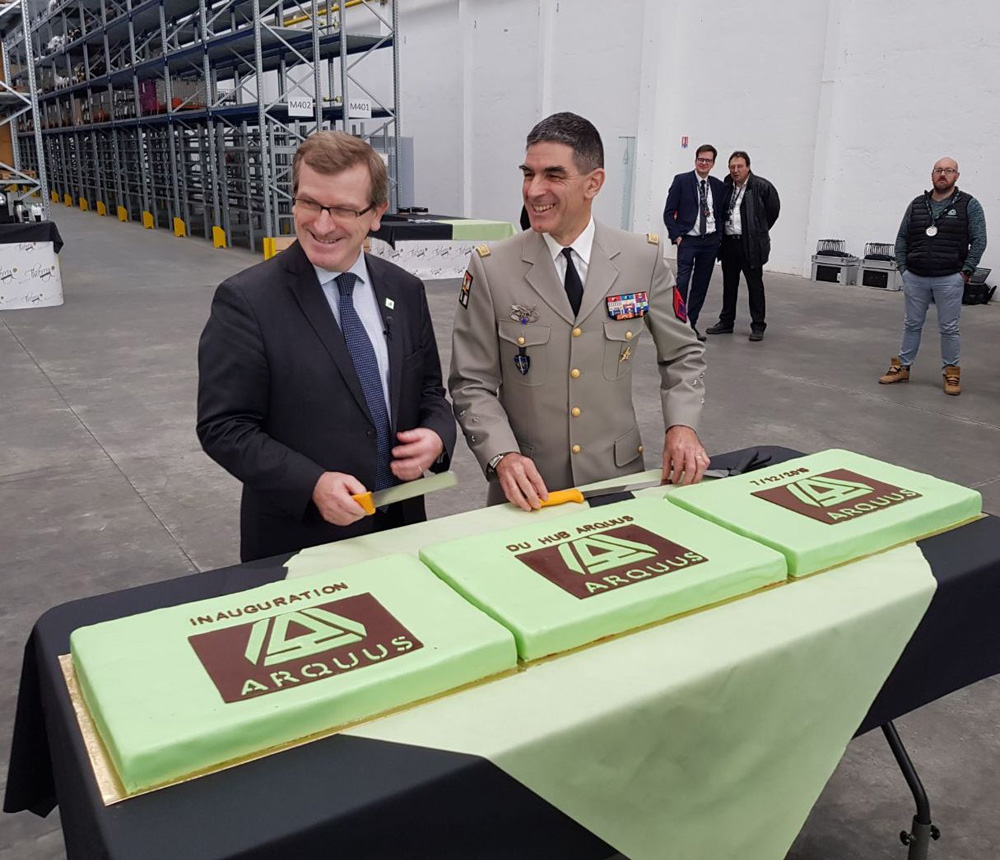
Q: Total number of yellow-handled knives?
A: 2